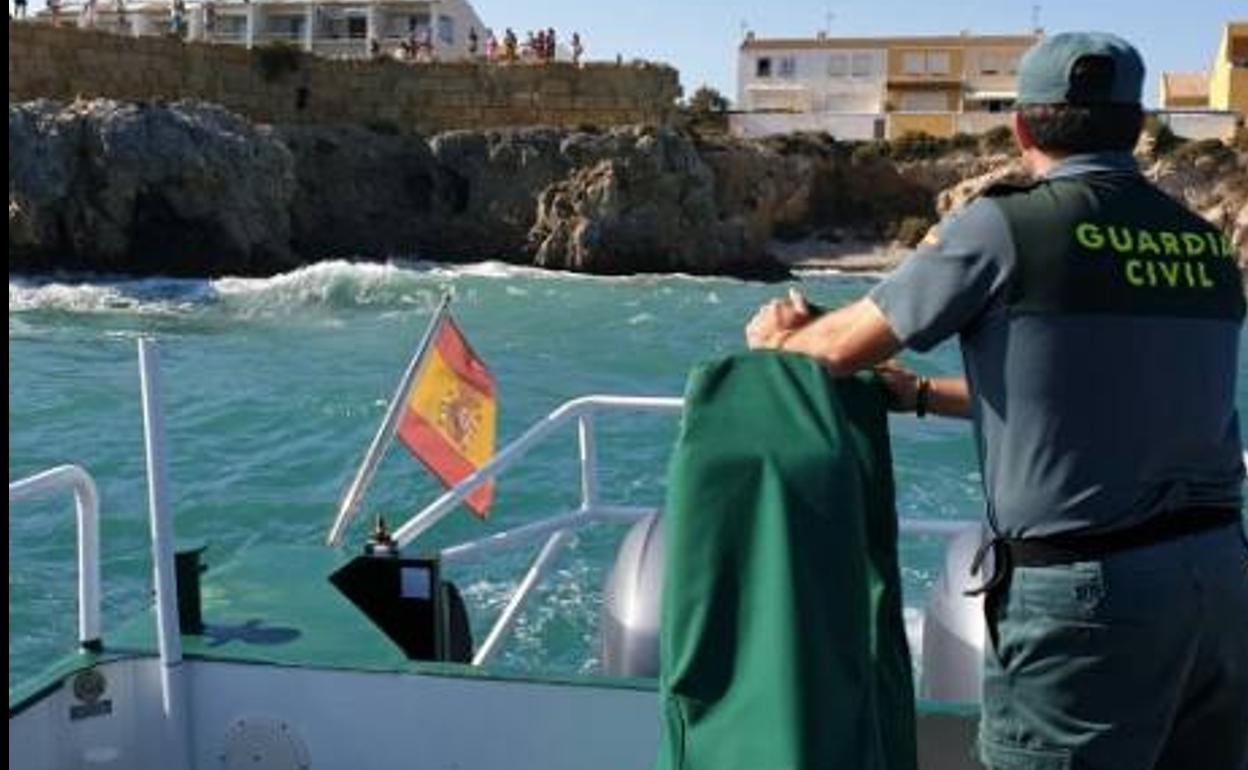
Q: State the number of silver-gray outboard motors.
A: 2